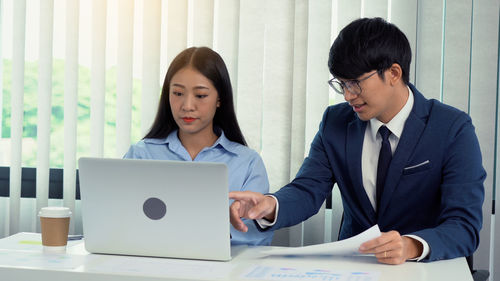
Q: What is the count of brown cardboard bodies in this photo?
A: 1